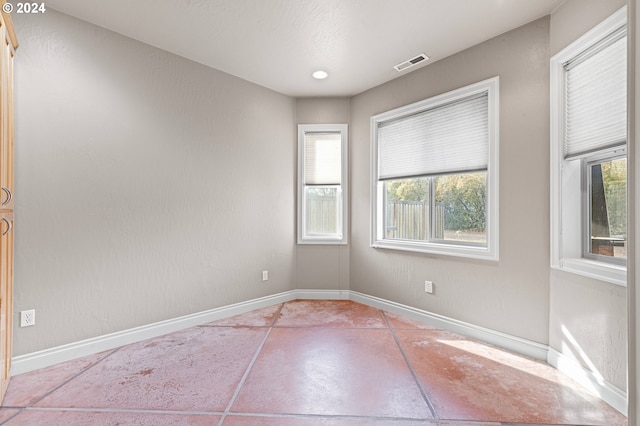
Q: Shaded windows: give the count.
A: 3